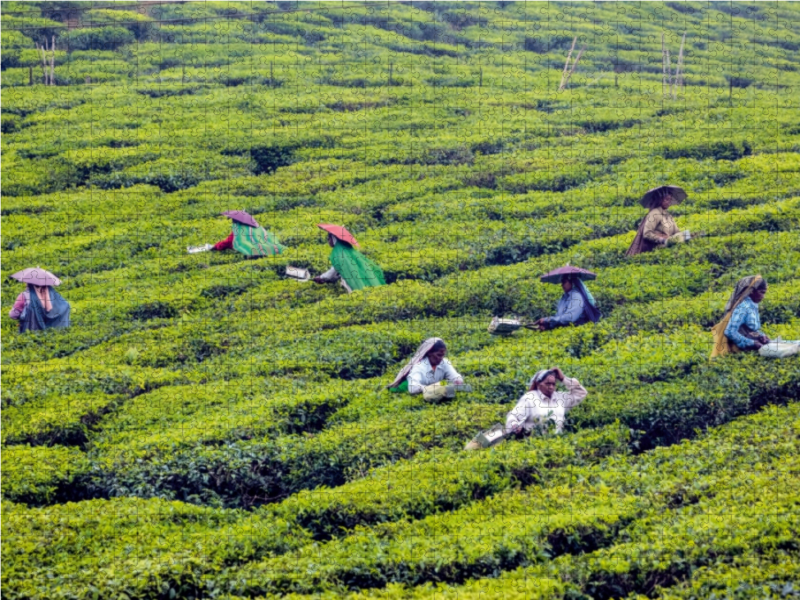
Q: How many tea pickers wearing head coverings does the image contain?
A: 8